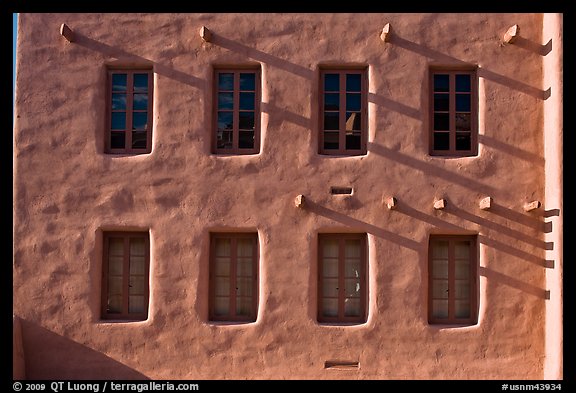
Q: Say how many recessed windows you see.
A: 8